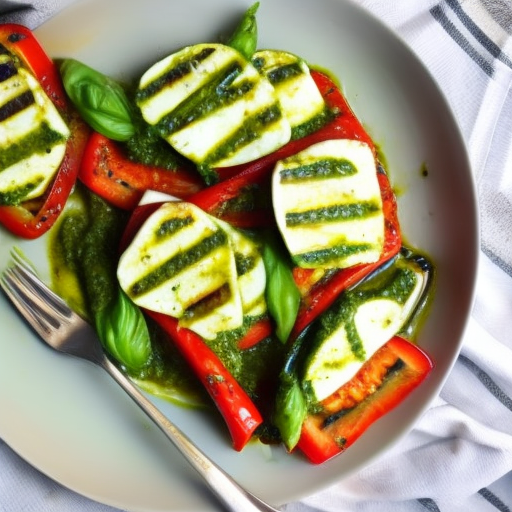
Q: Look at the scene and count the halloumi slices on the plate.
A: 7